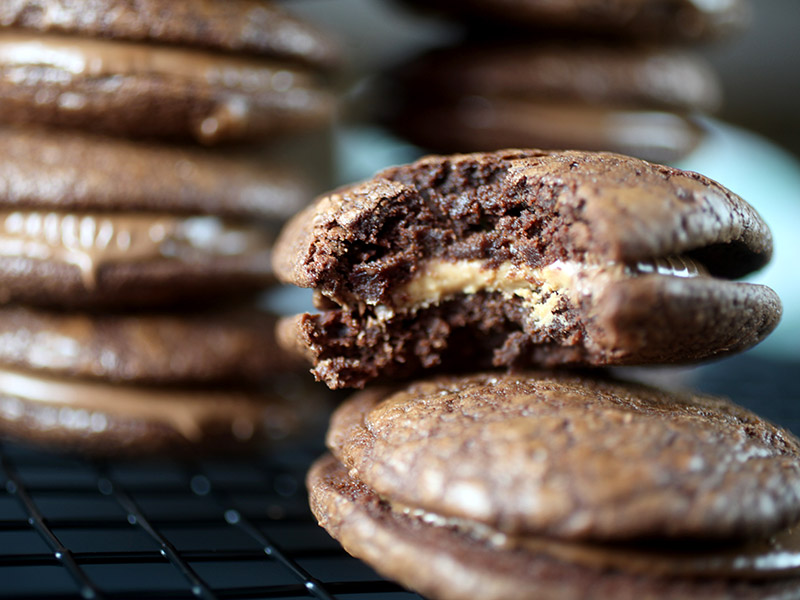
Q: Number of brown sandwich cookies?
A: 7